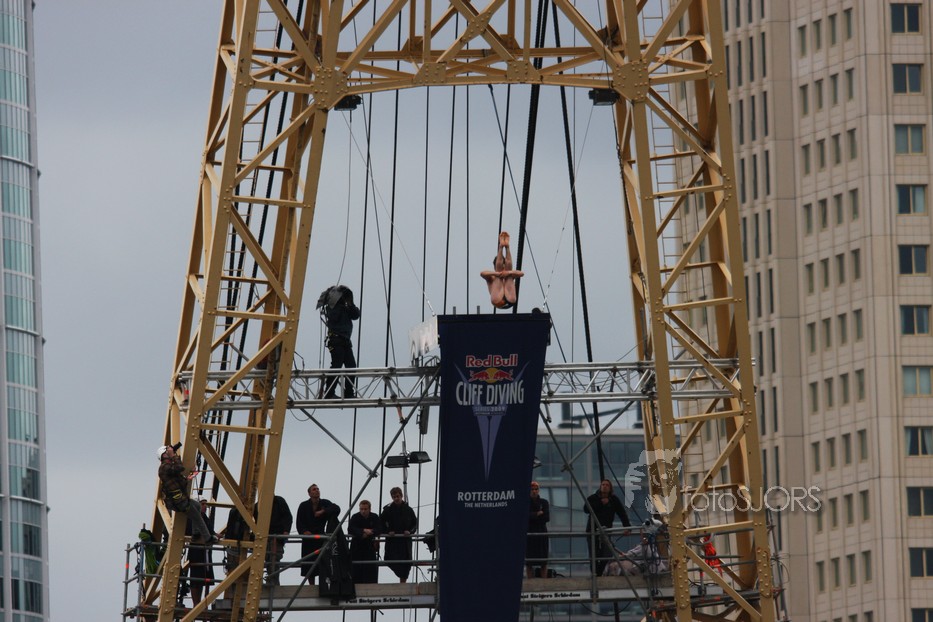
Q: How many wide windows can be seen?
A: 11